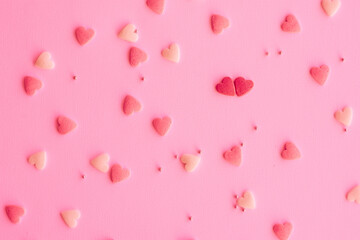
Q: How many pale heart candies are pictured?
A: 11